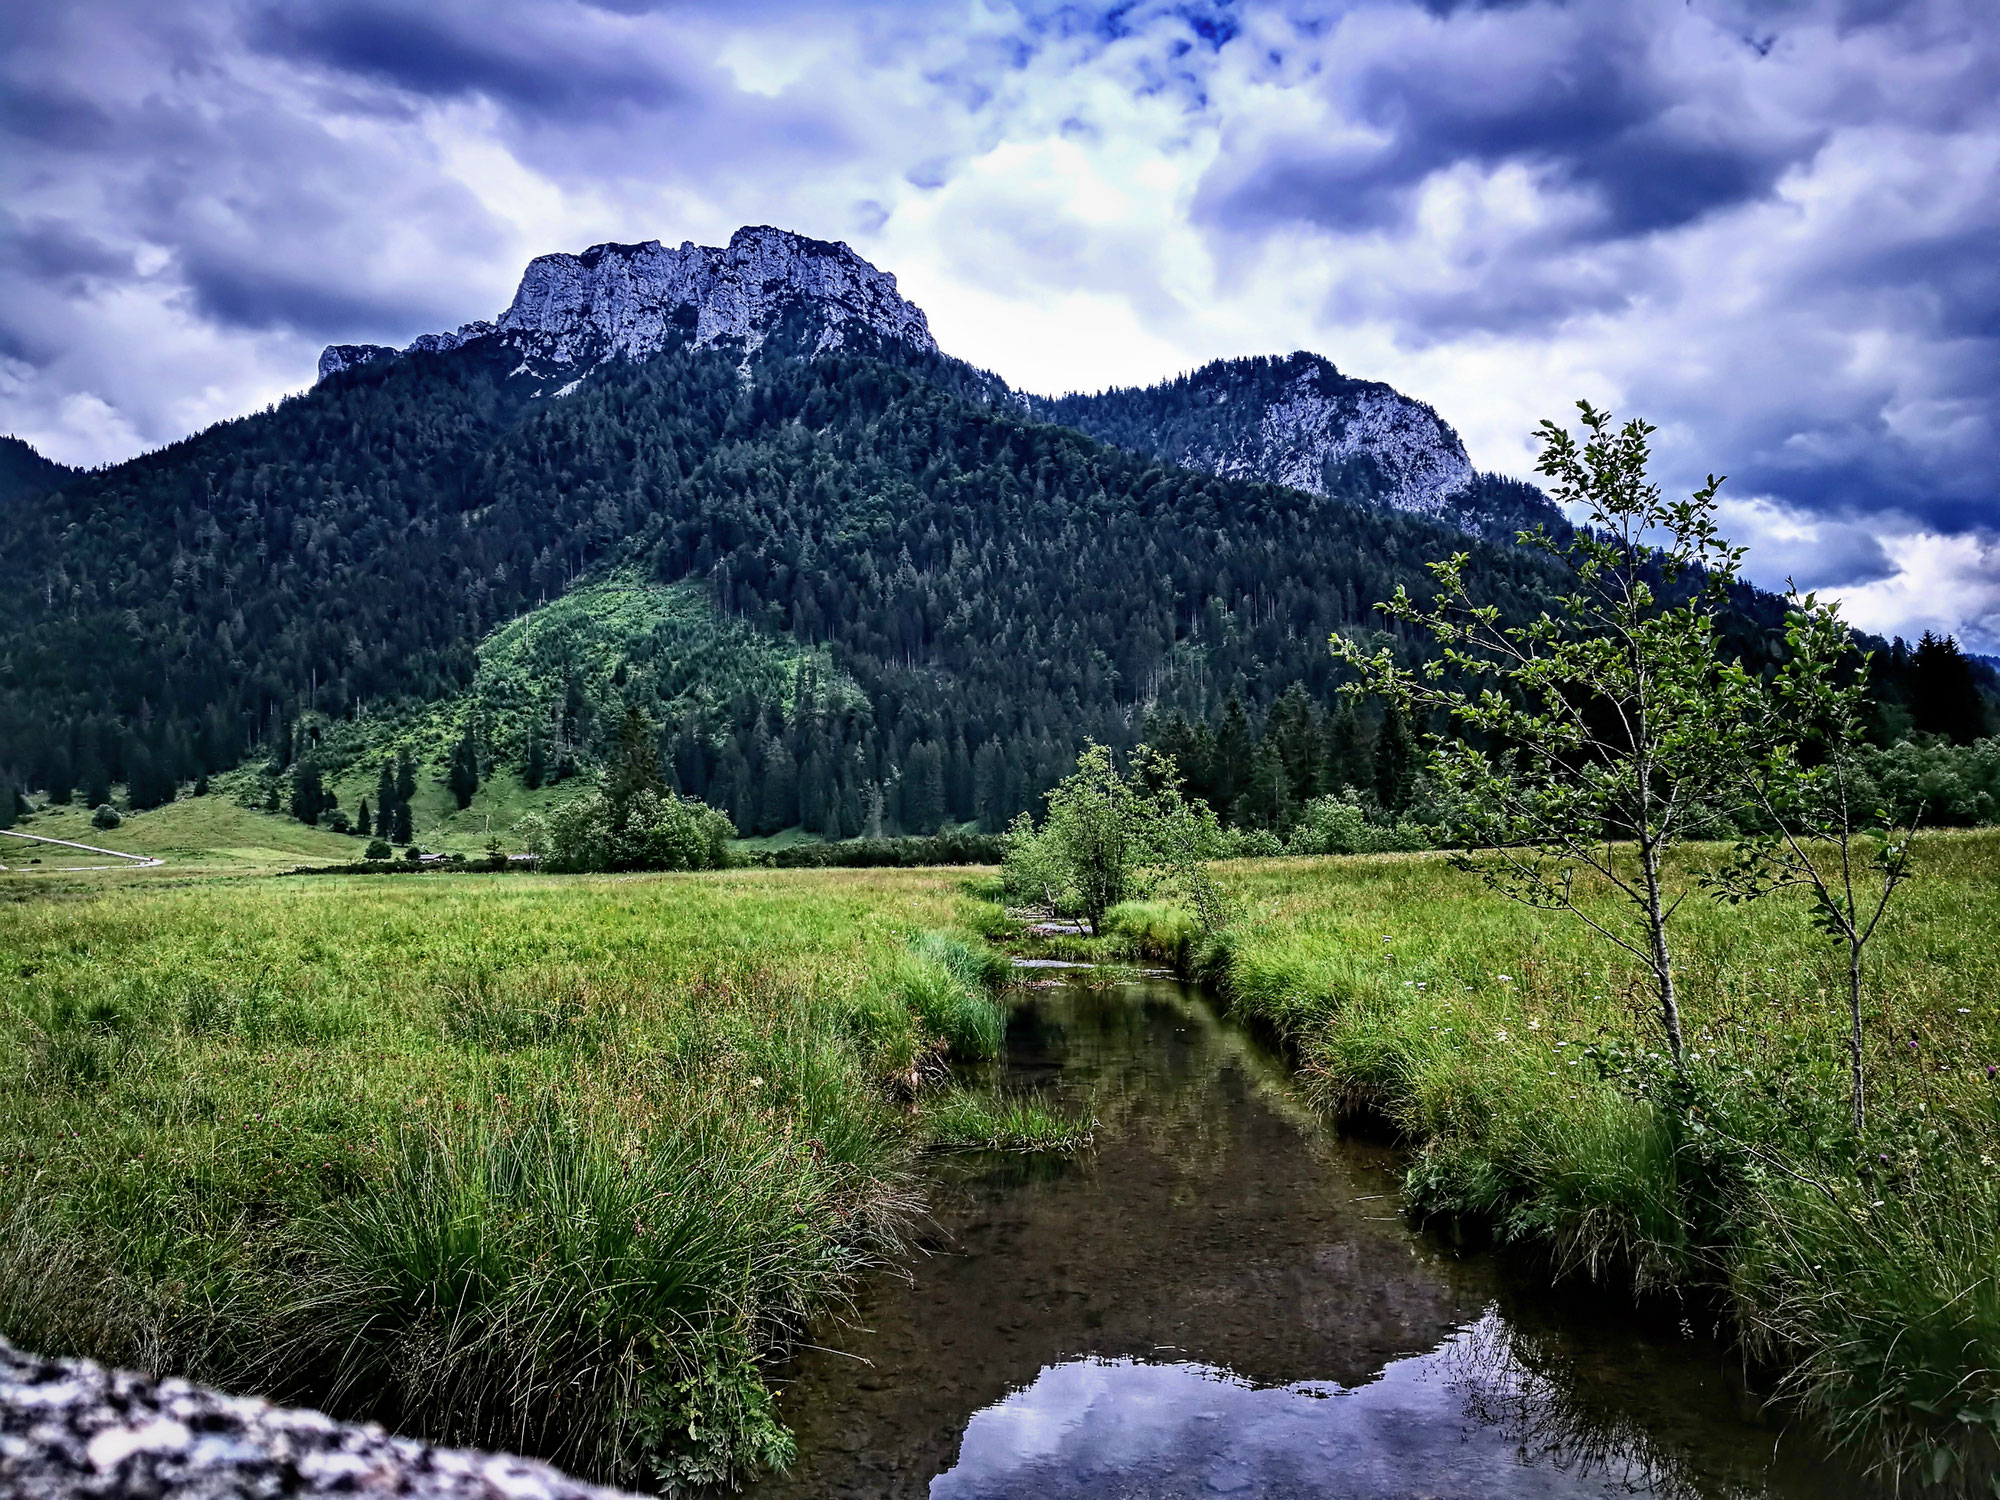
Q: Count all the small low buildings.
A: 2